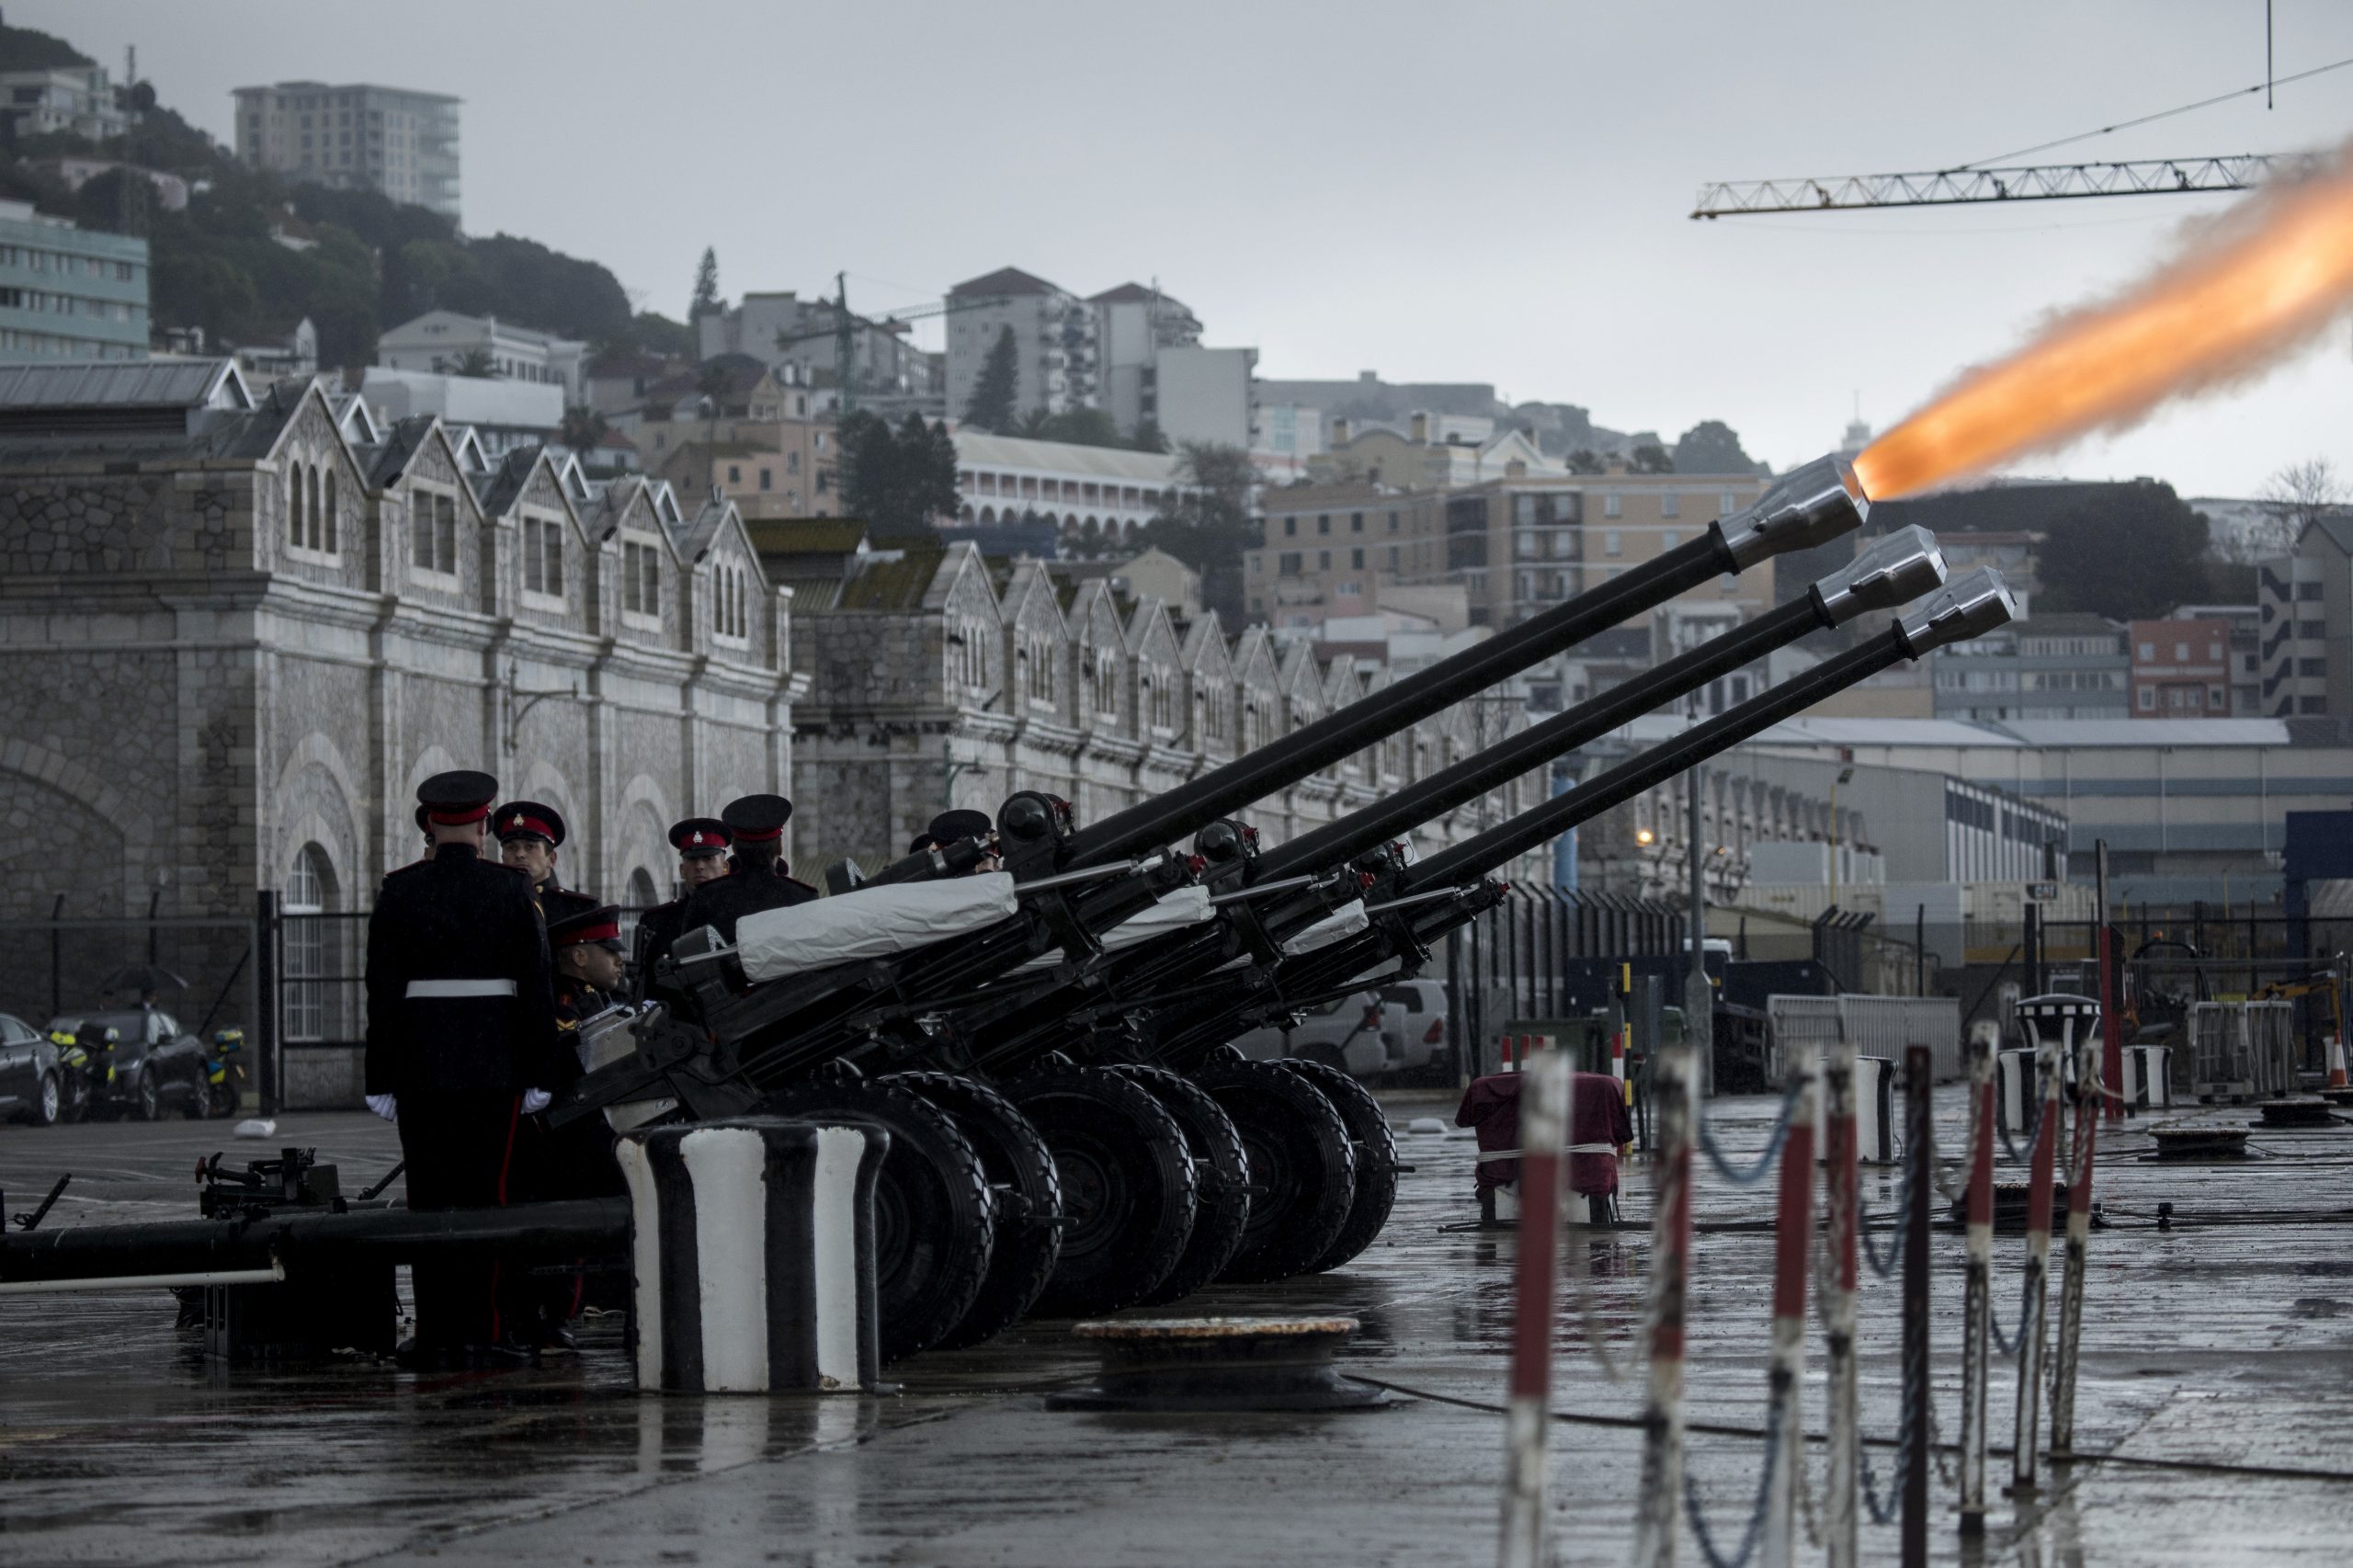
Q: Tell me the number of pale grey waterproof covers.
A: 3